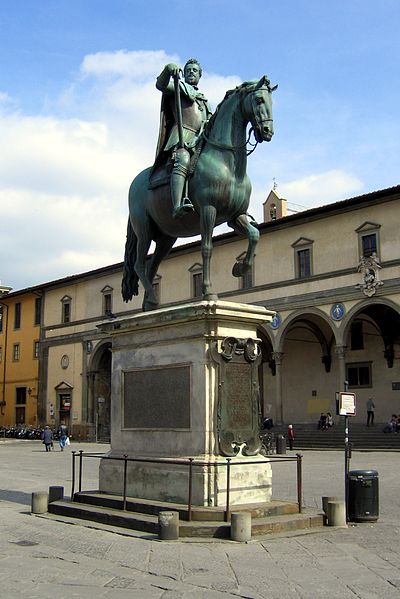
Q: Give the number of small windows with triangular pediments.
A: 7